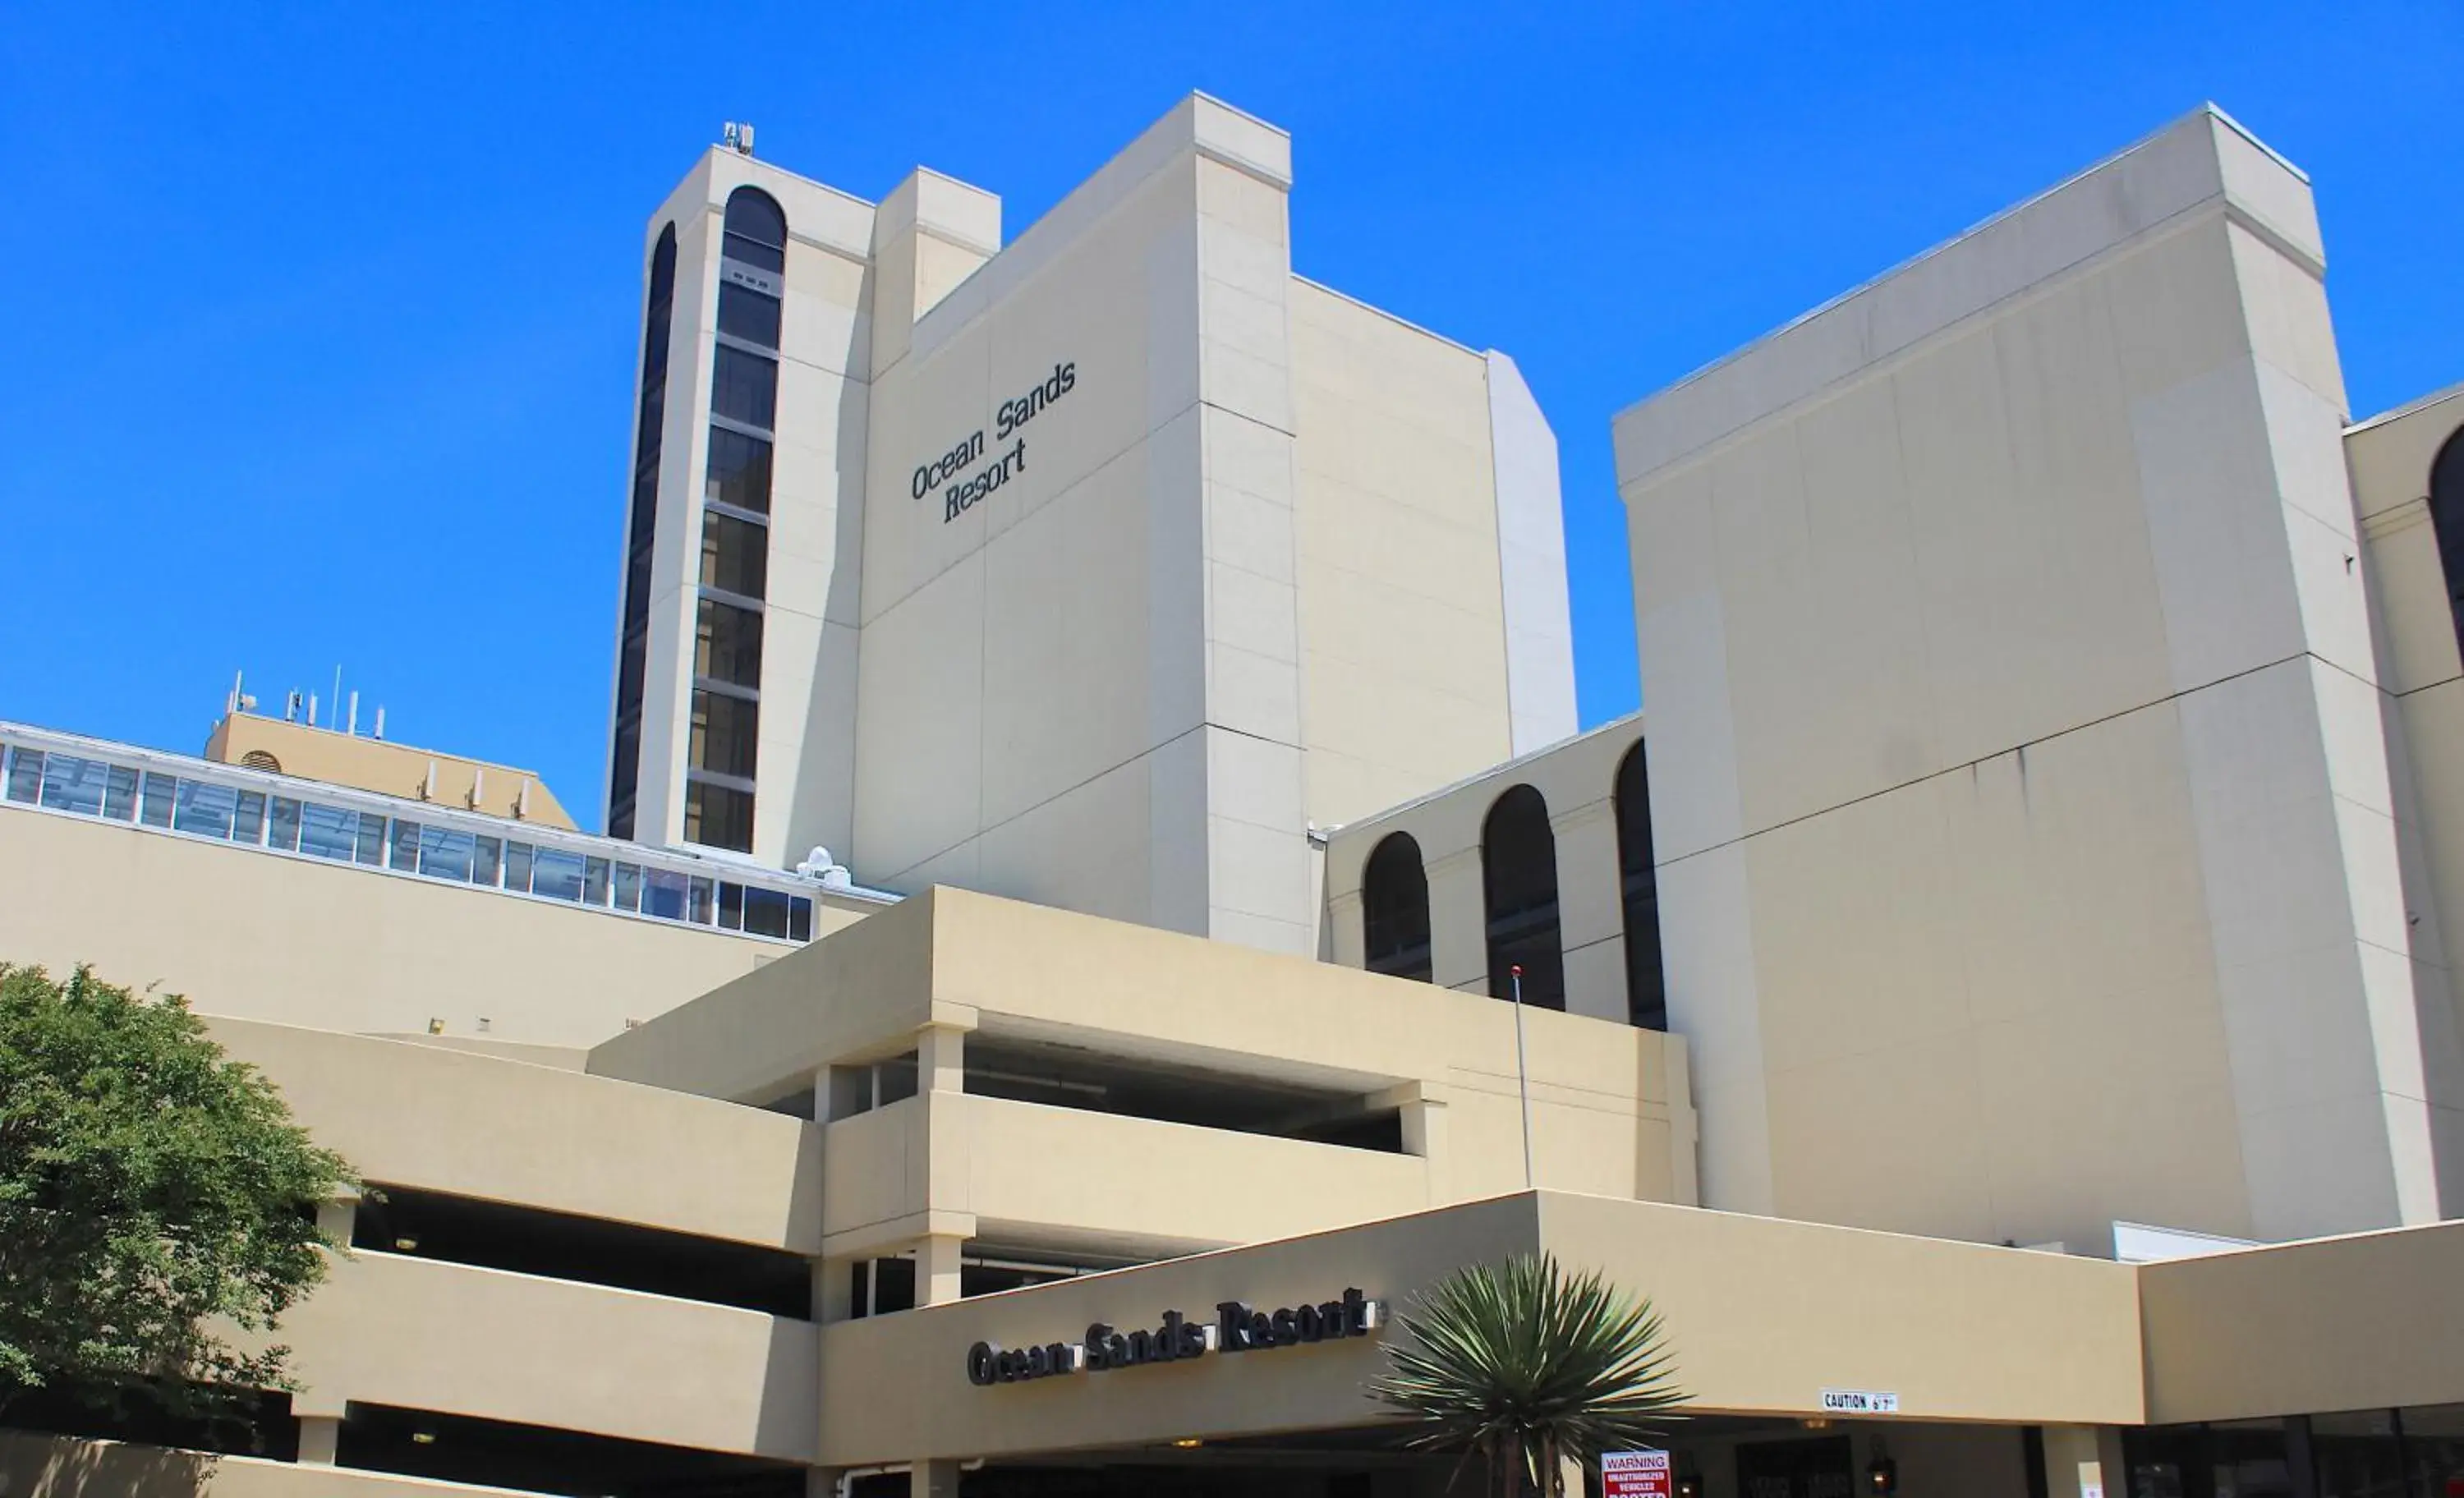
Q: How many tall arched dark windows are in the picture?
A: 6